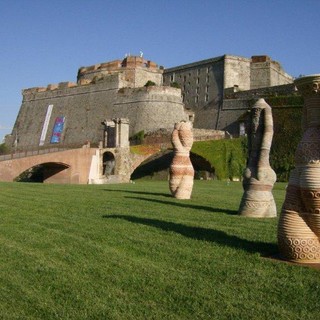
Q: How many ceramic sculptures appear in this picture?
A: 3